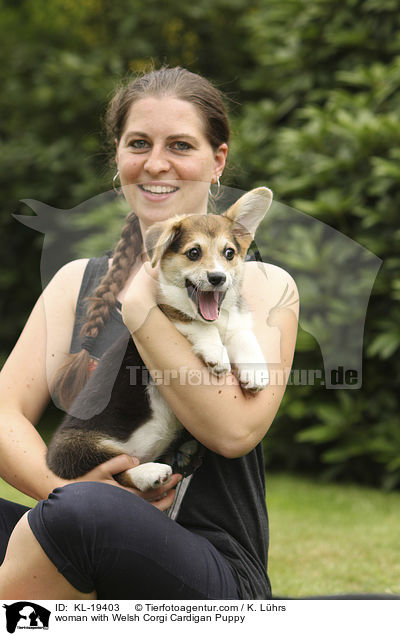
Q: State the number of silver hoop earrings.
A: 2